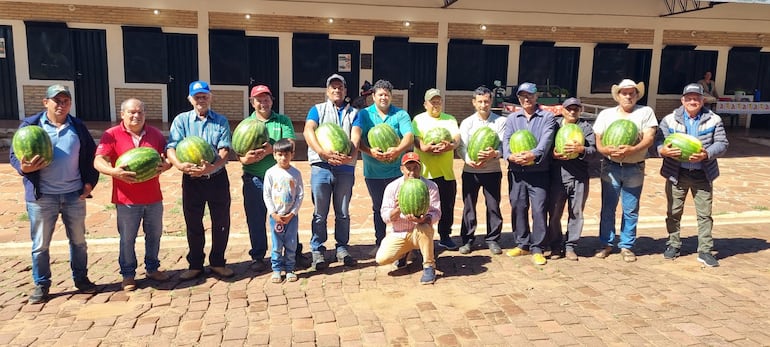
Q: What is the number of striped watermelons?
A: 13